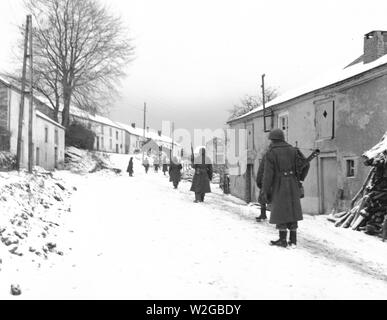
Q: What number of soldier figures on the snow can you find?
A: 8